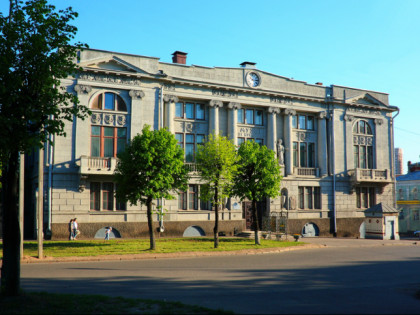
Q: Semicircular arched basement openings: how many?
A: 4